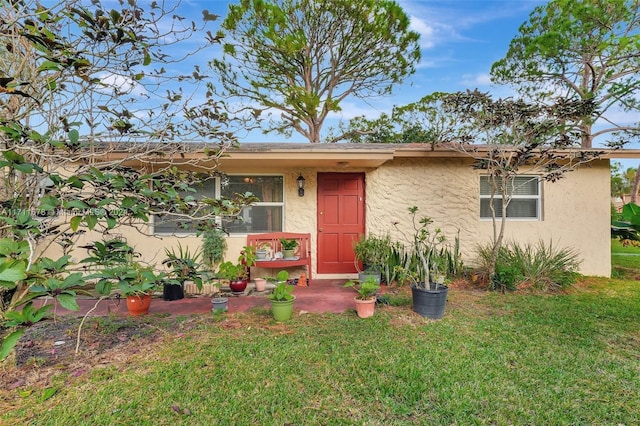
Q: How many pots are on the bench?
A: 2